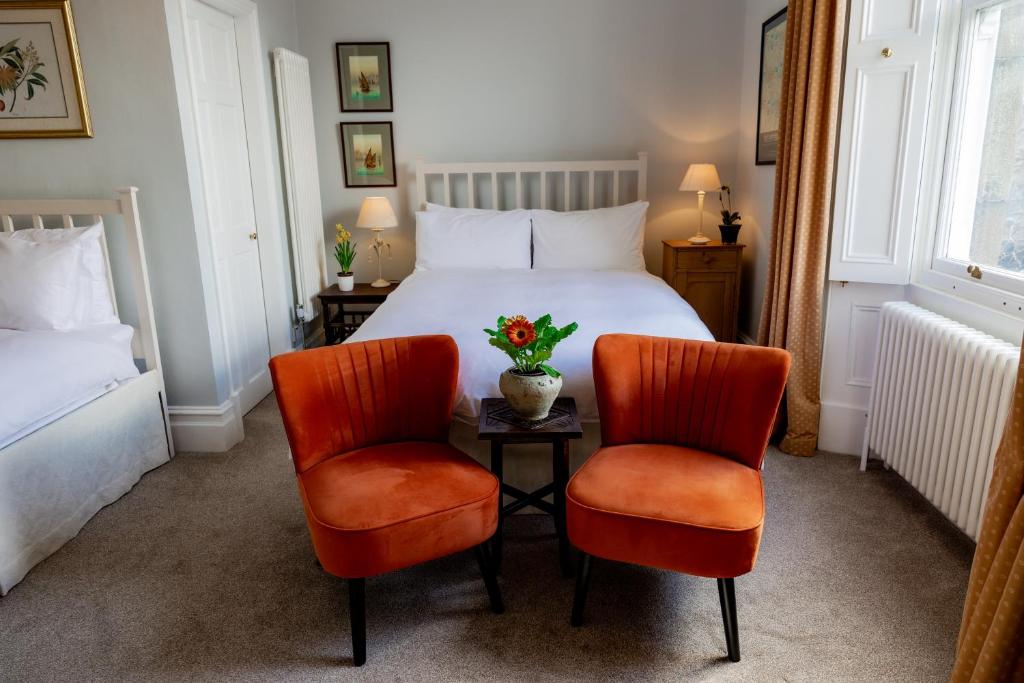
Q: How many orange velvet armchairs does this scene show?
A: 2